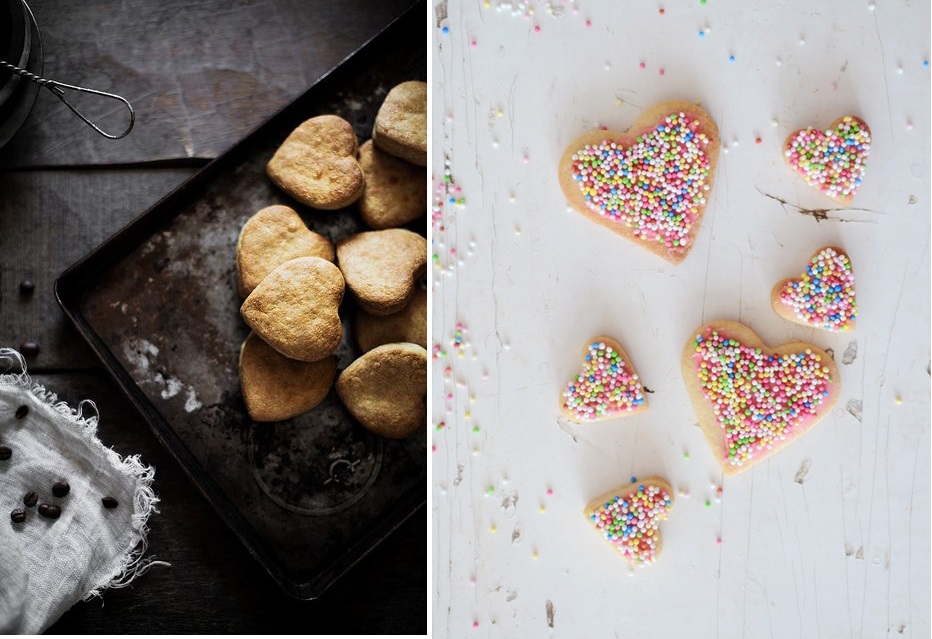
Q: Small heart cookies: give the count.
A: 4